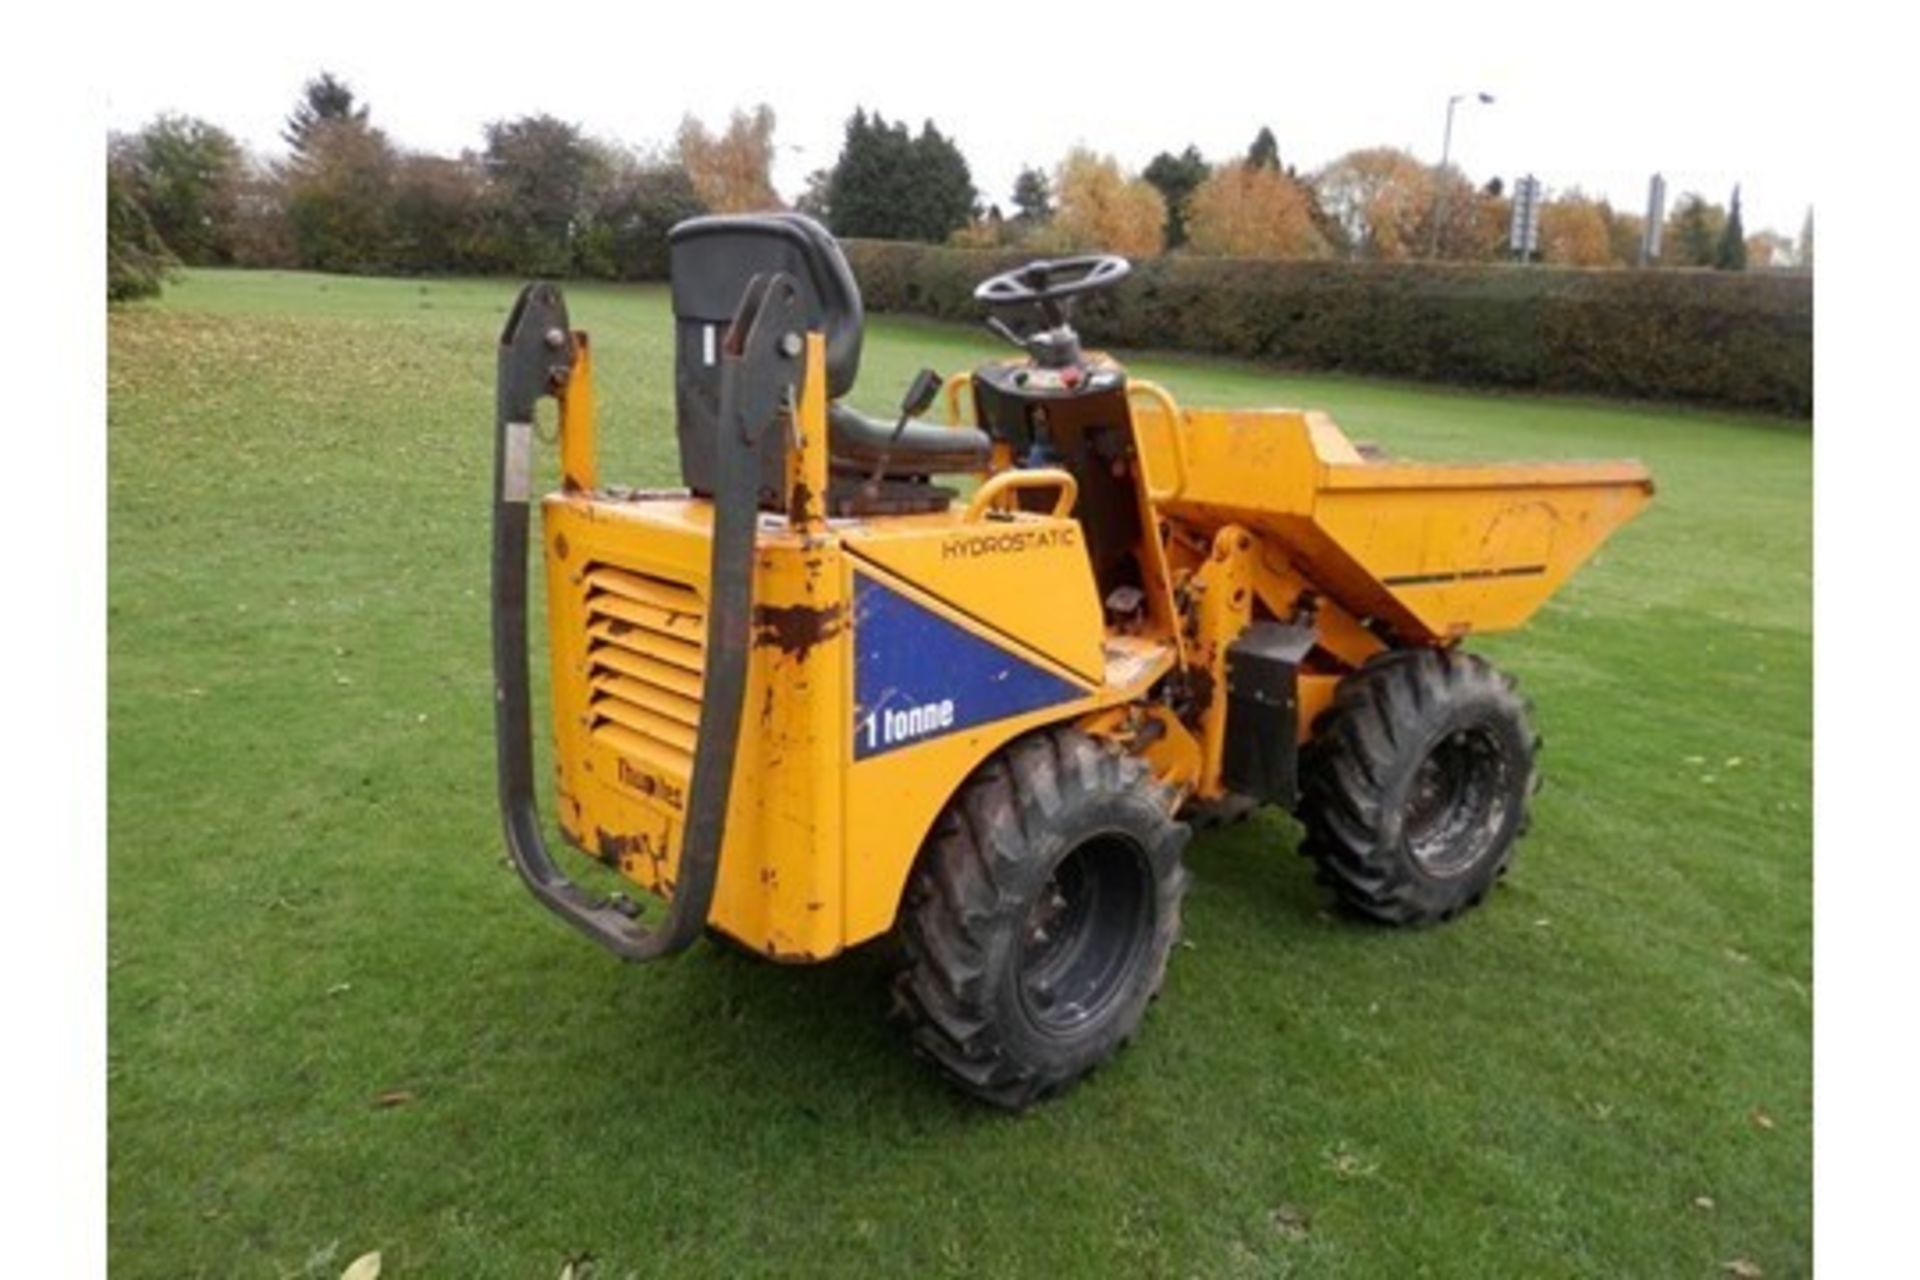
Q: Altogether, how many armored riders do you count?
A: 0